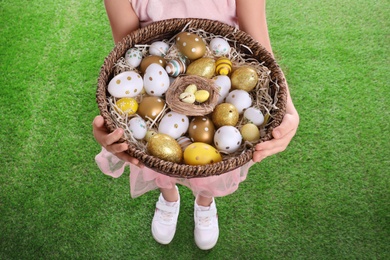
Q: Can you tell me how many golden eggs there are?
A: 8